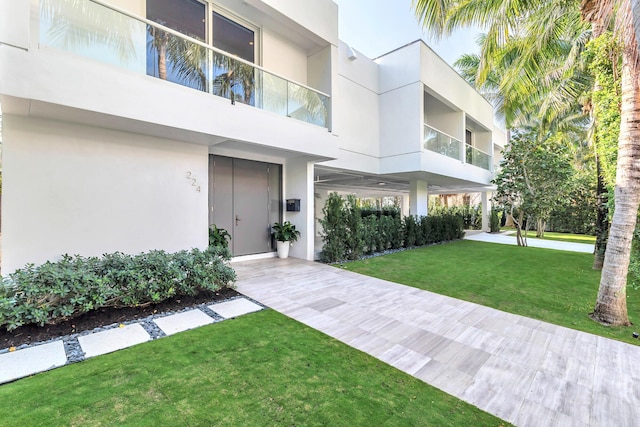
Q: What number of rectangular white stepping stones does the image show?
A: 4